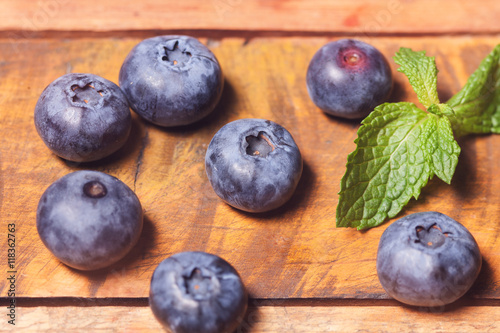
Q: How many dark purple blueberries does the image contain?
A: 7